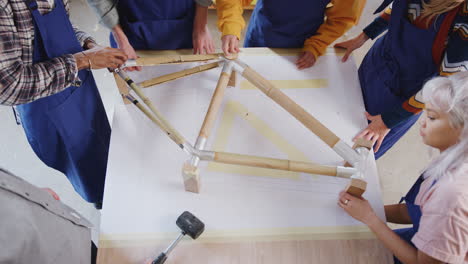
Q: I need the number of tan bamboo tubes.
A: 7